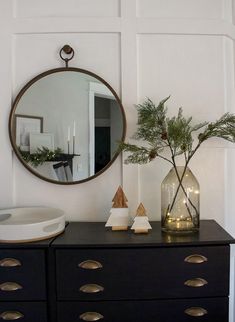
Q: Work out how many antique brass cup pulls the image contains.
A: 9